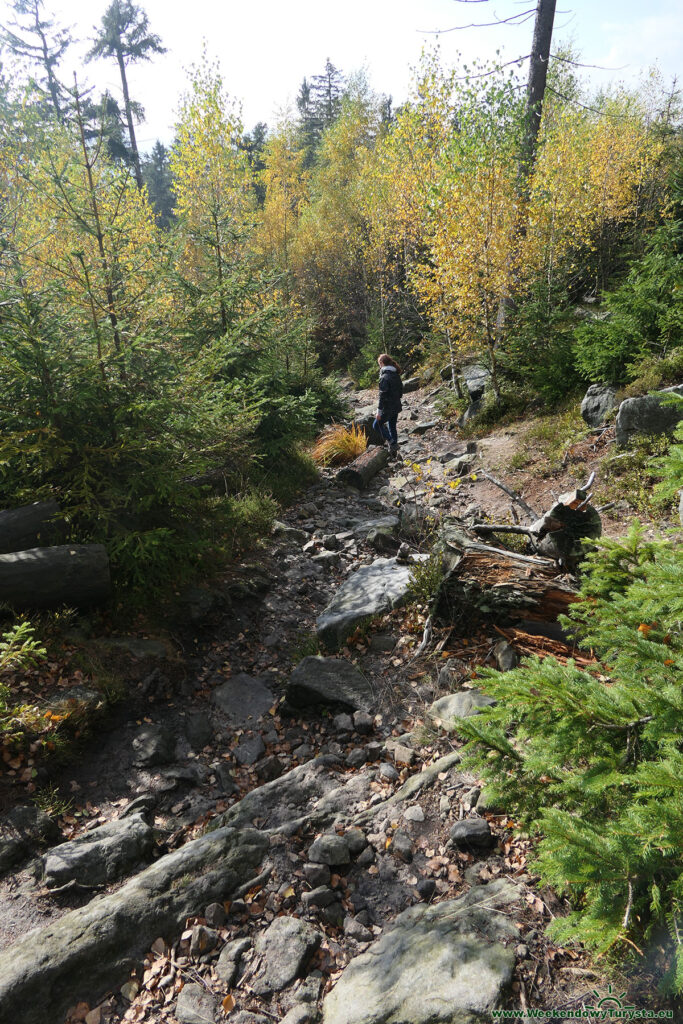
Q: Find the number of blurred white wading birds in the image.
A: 0